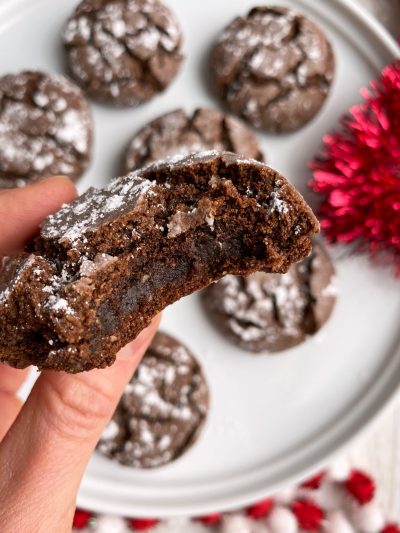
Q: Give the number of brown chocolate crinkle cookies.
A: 7